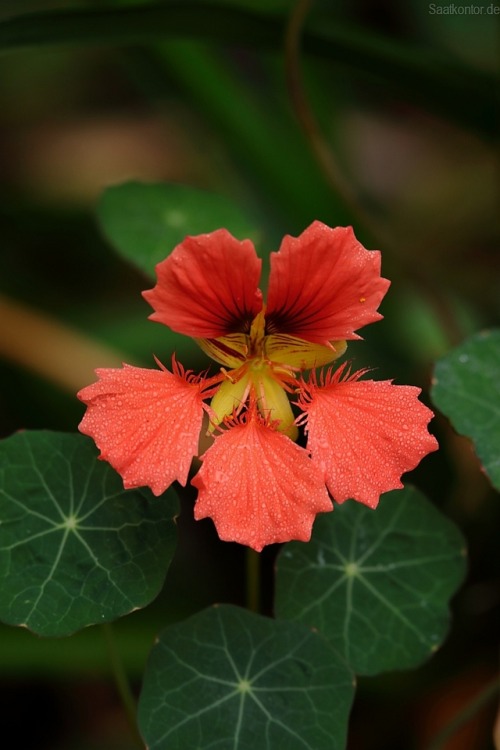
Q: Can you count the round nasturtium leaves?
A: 5